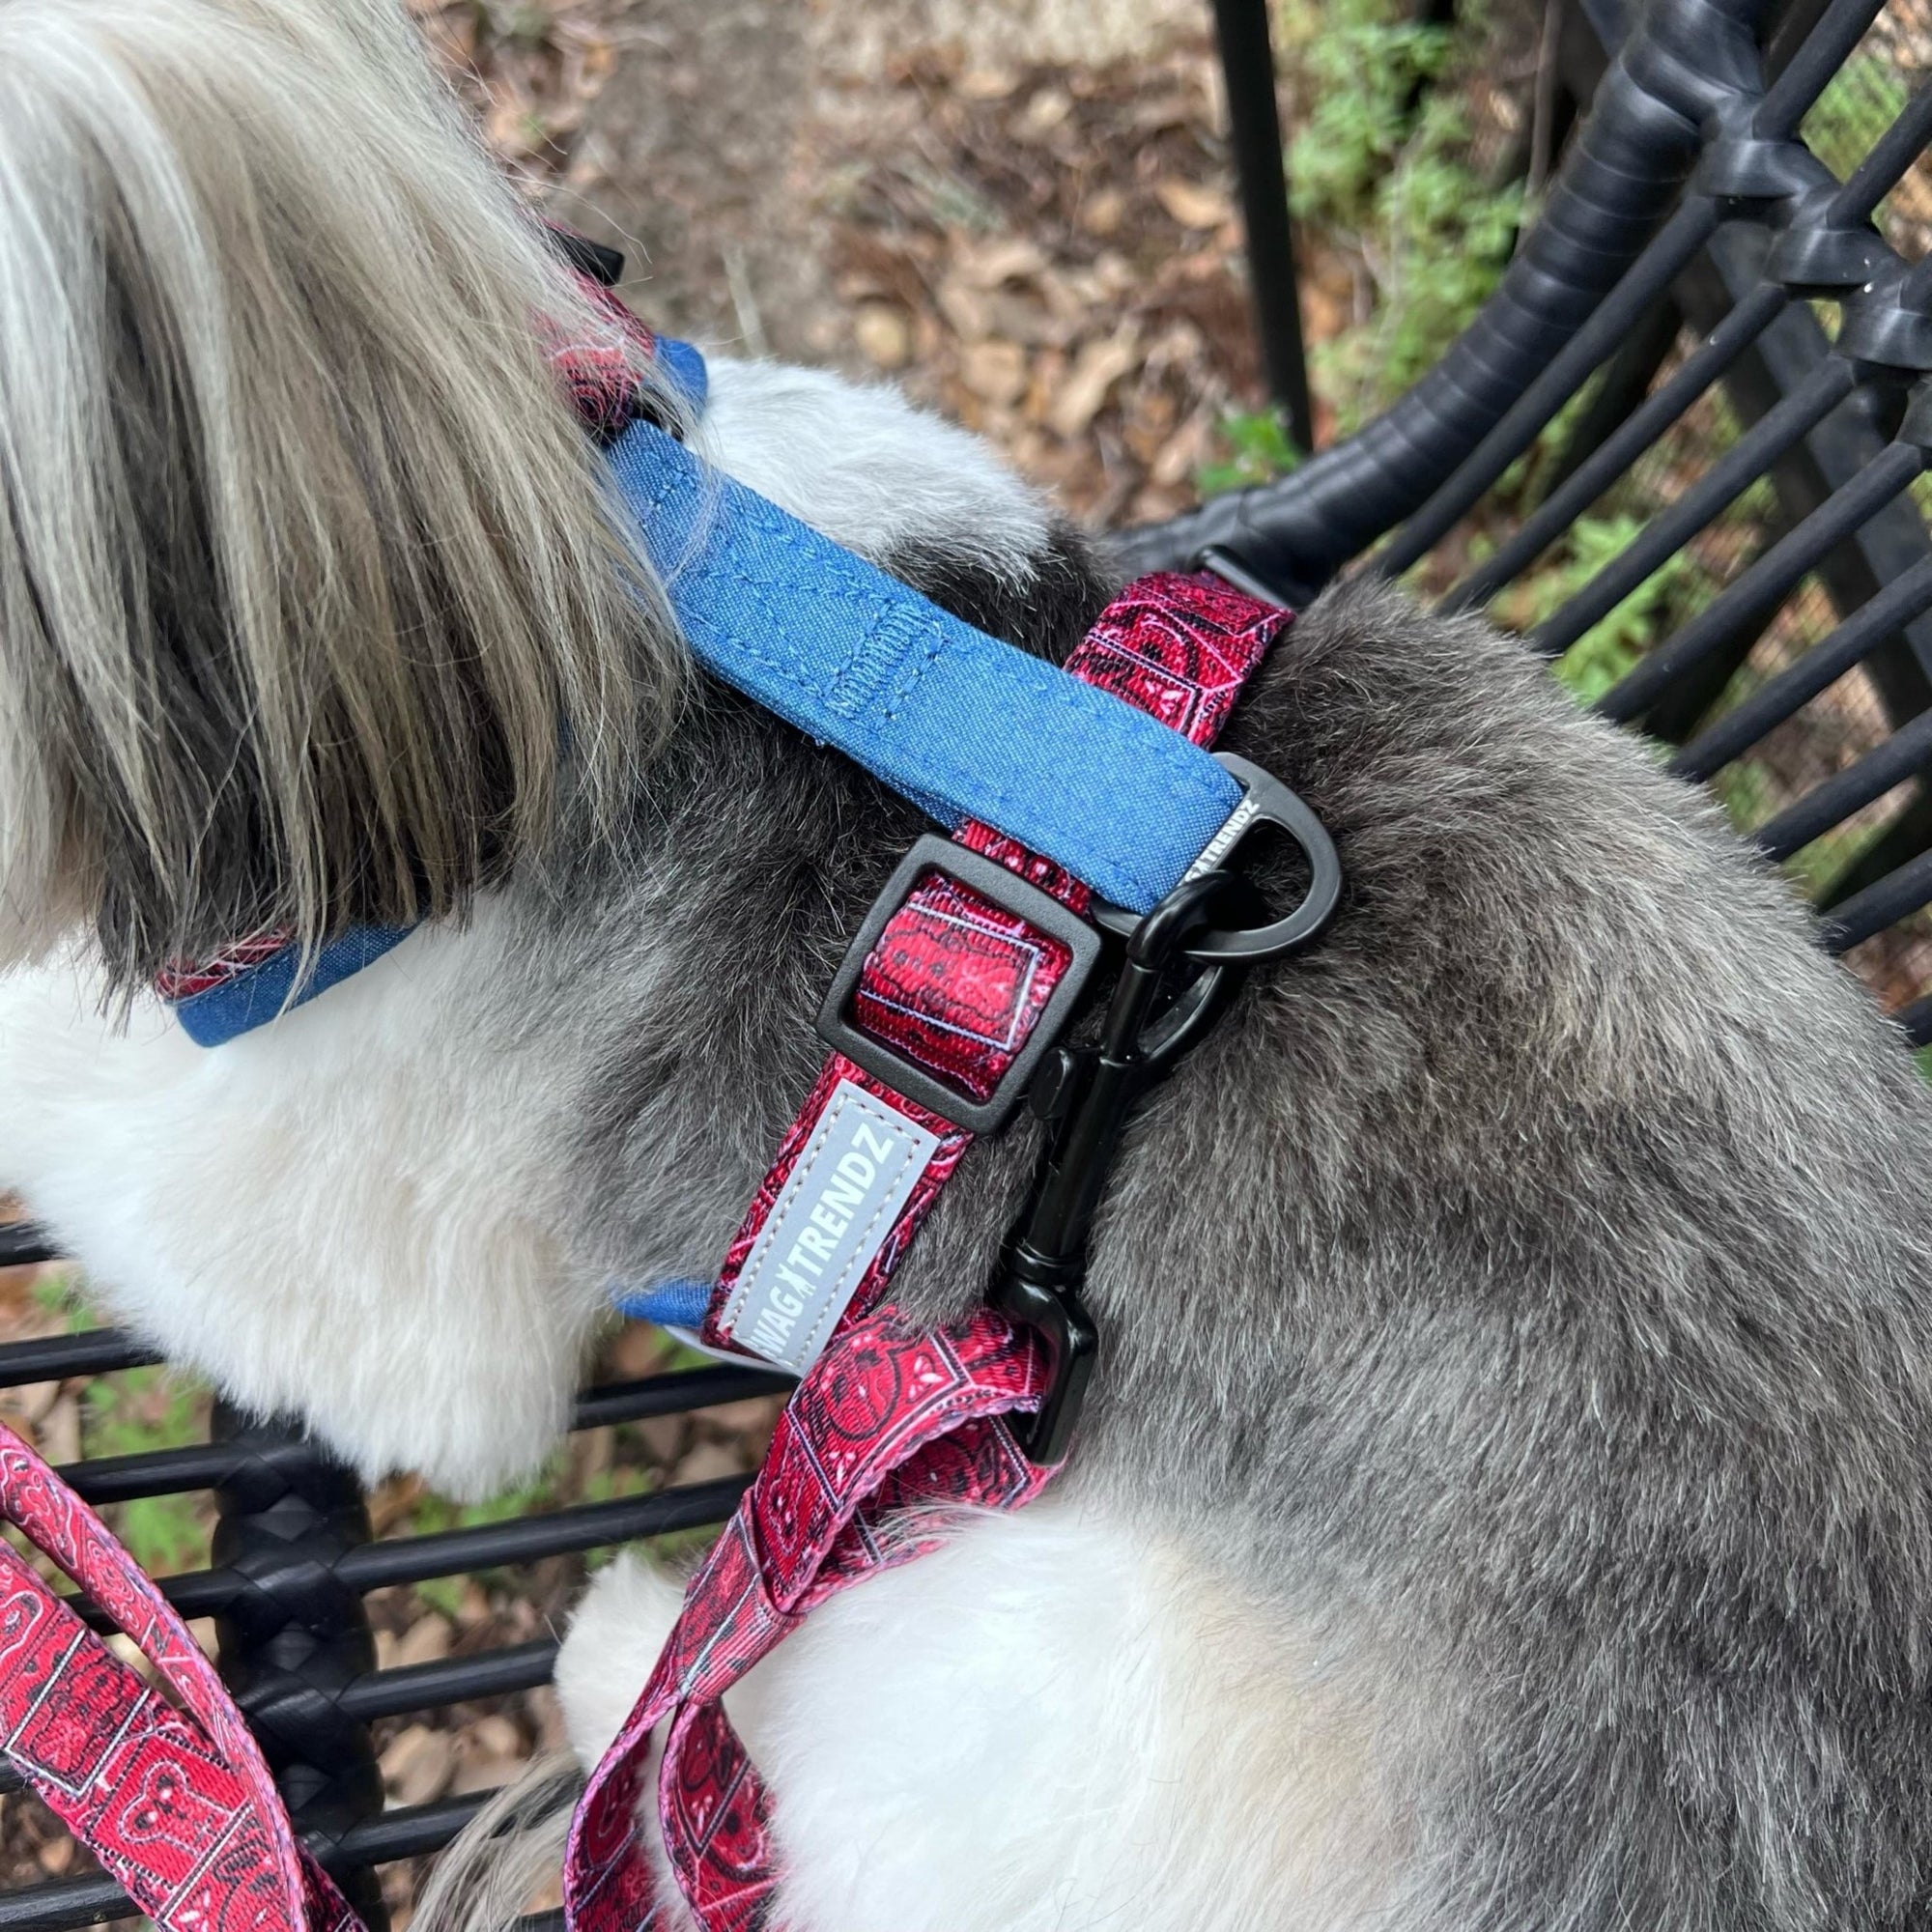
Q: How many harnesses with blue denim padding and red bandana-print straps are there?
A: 1